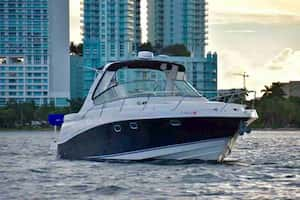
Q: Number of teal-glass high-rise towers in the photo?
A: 3